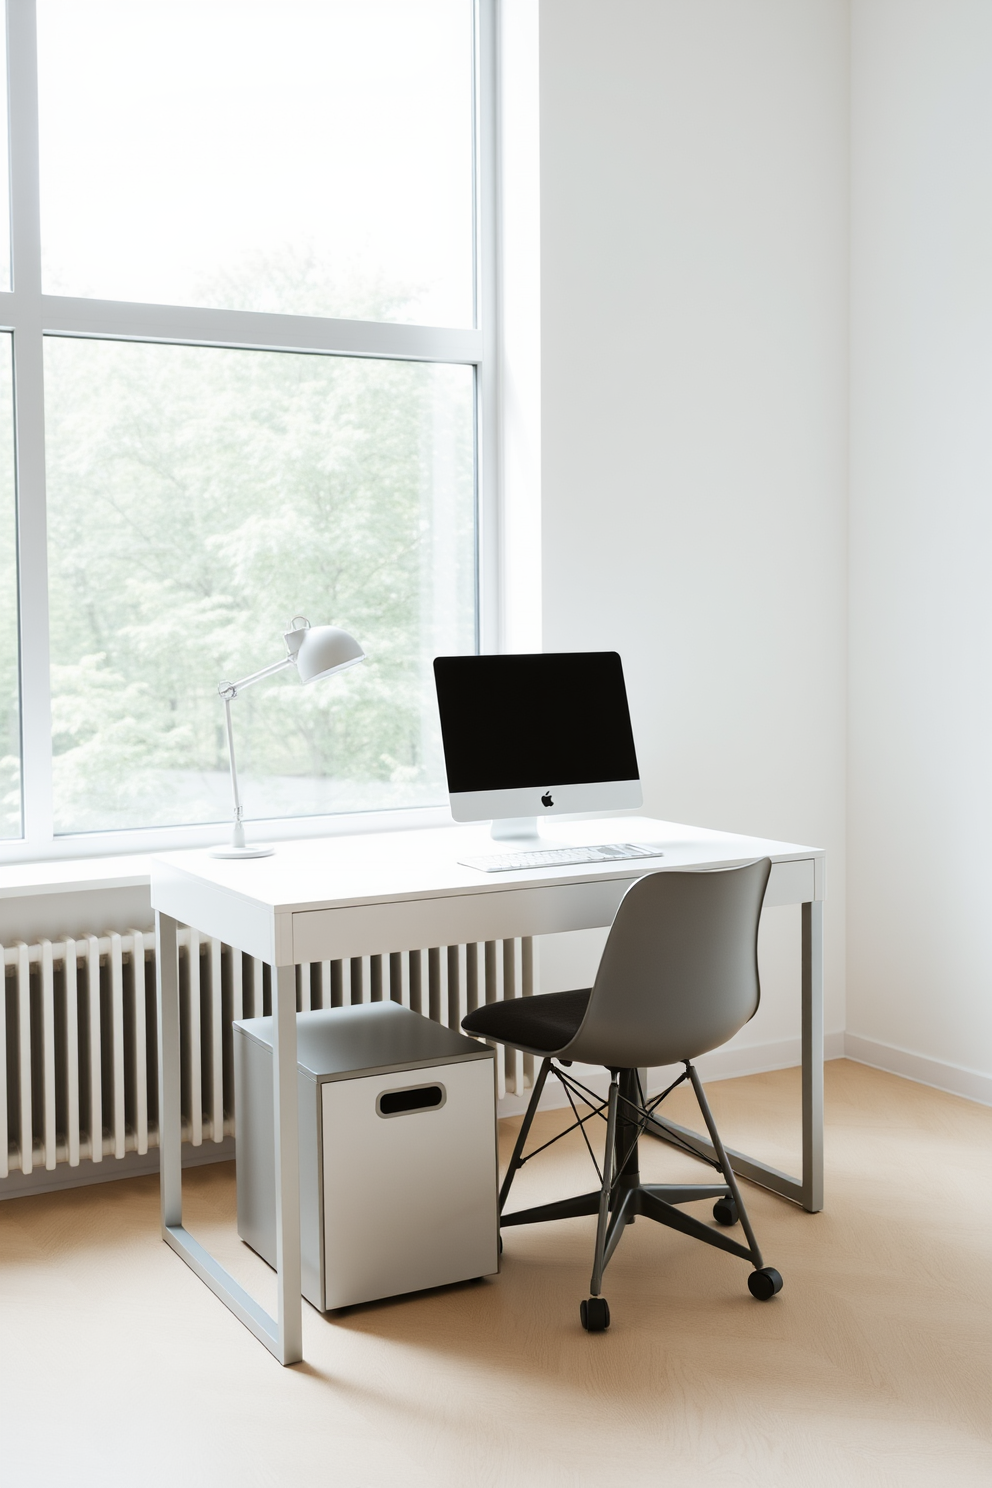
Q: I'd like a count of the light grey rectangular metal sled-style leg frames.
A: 2